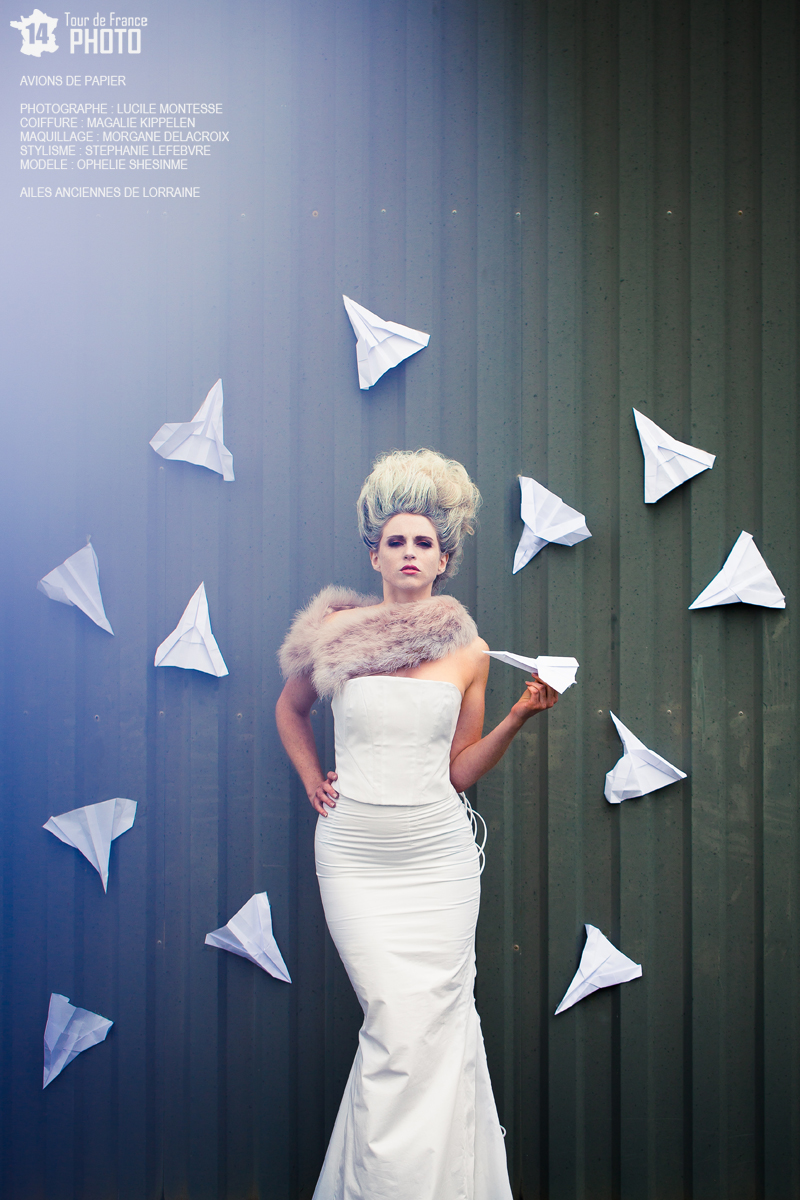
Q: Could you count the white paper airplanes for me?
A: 13